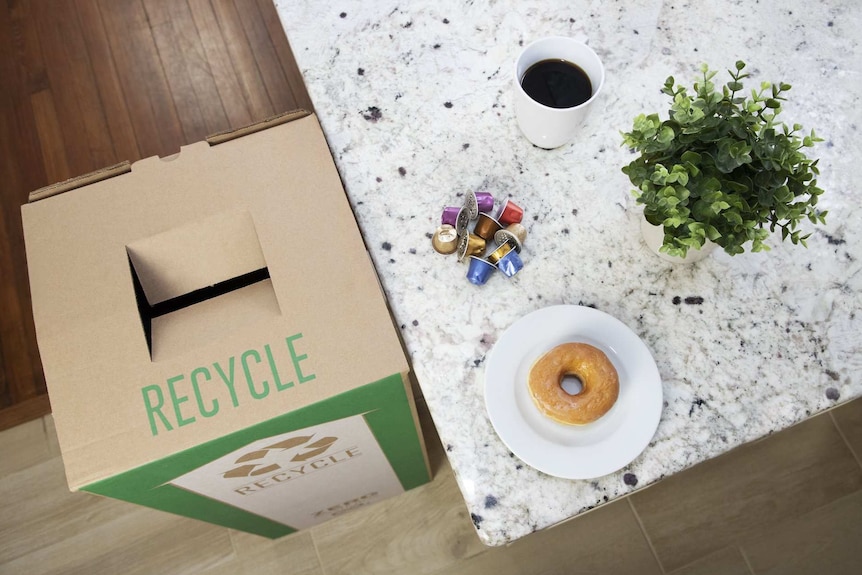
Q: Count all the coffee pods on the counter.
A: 10